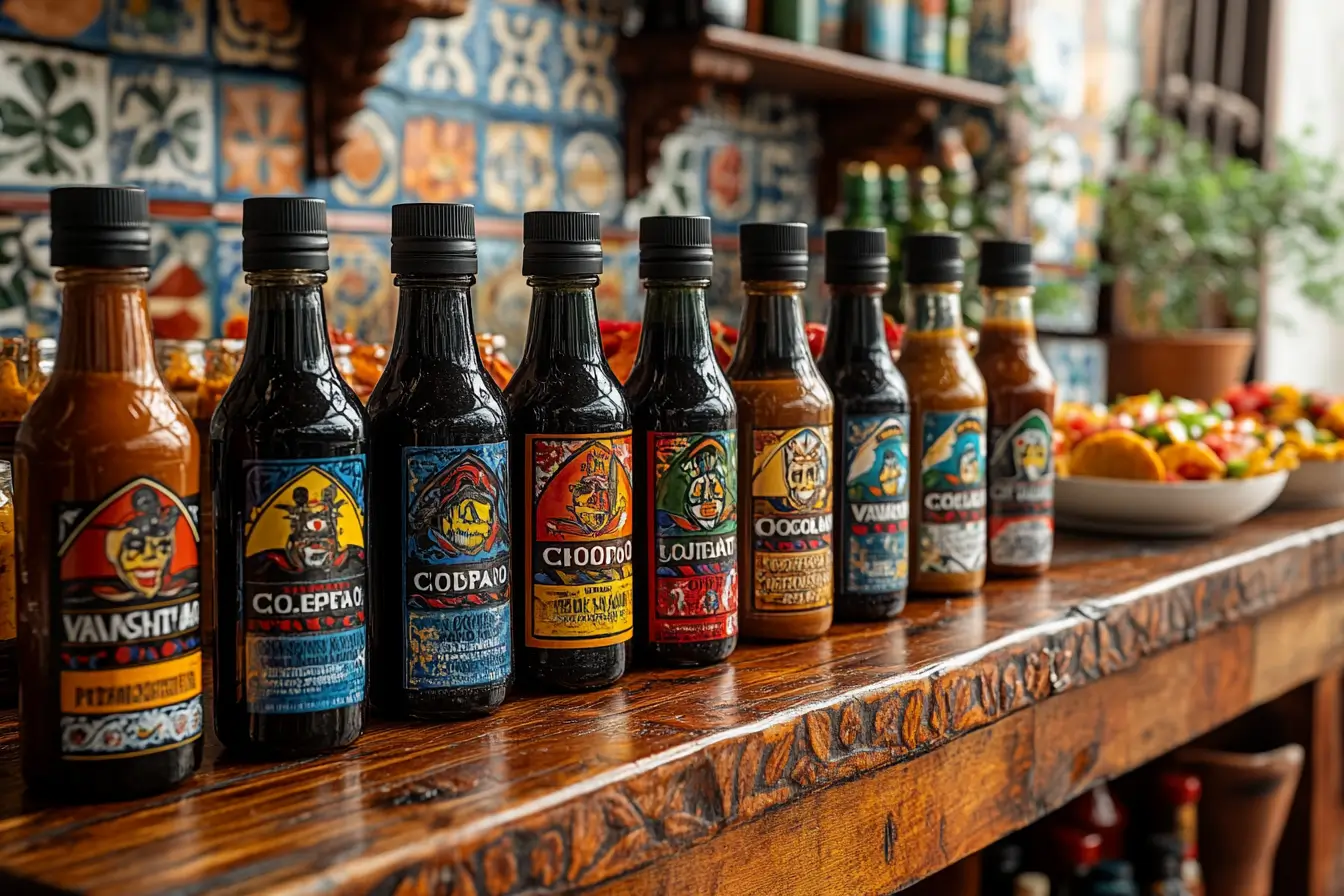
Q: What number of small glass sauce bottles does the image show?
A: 9